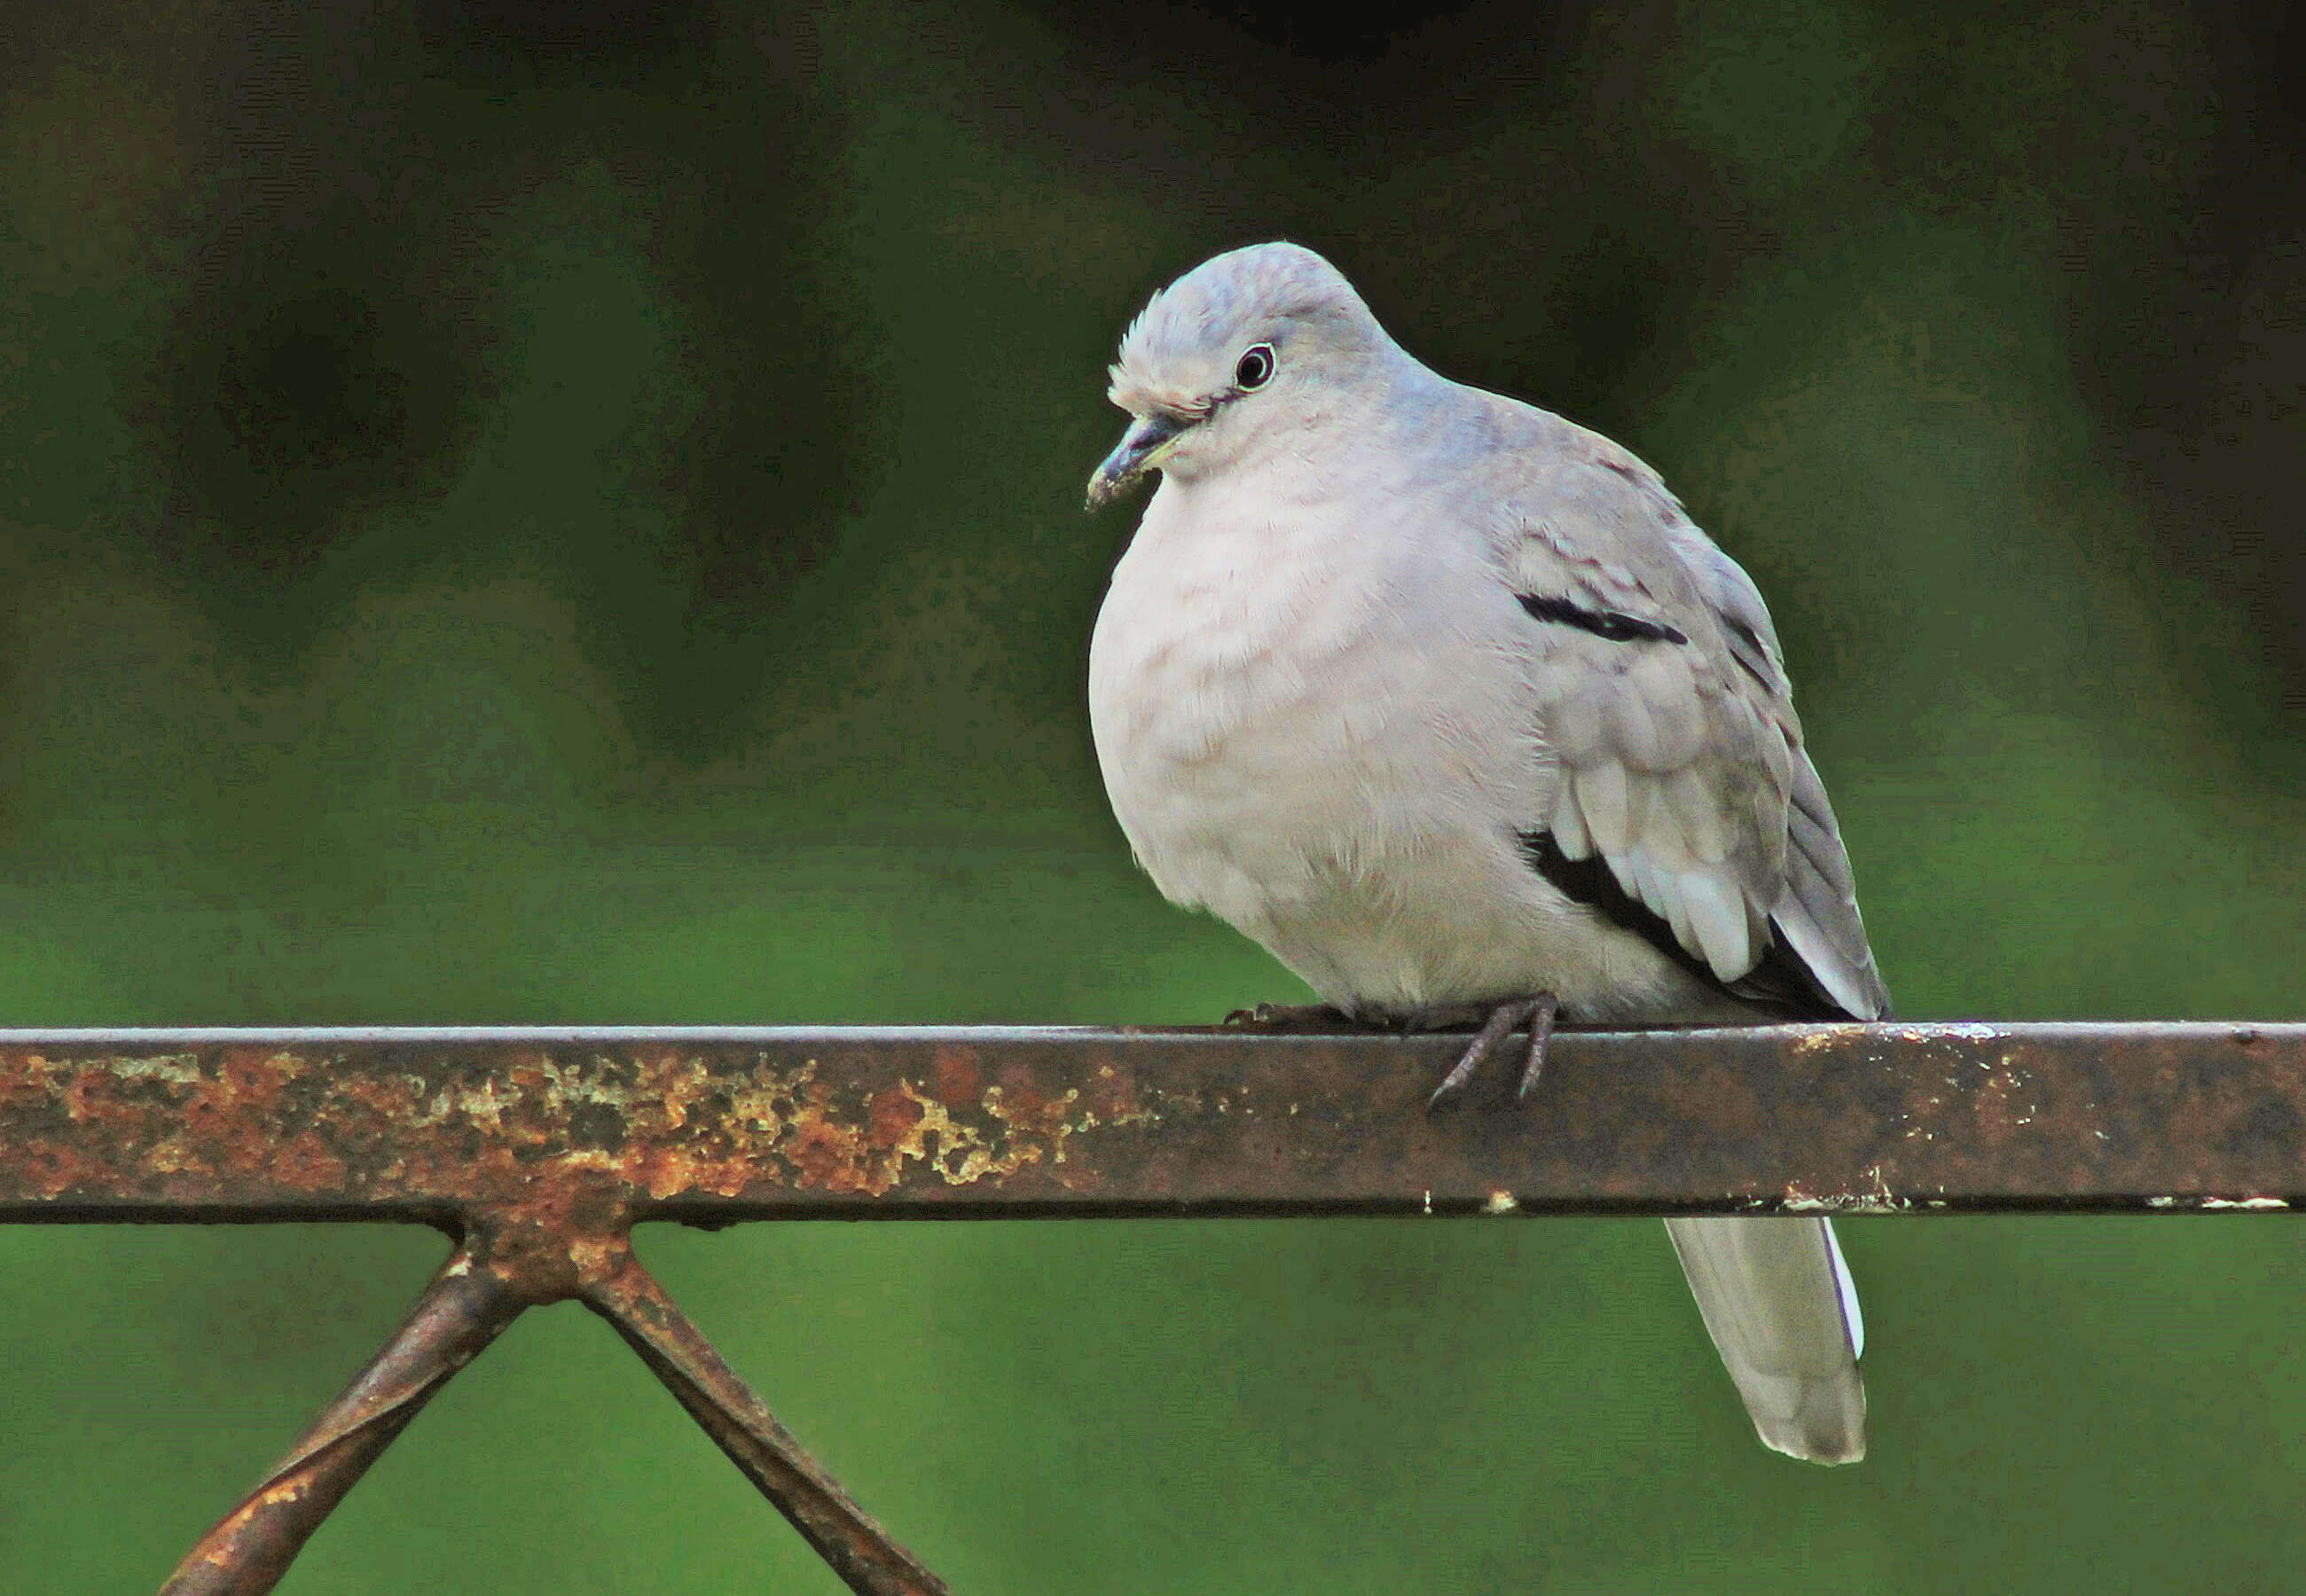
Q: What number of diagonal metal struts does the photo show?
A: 2